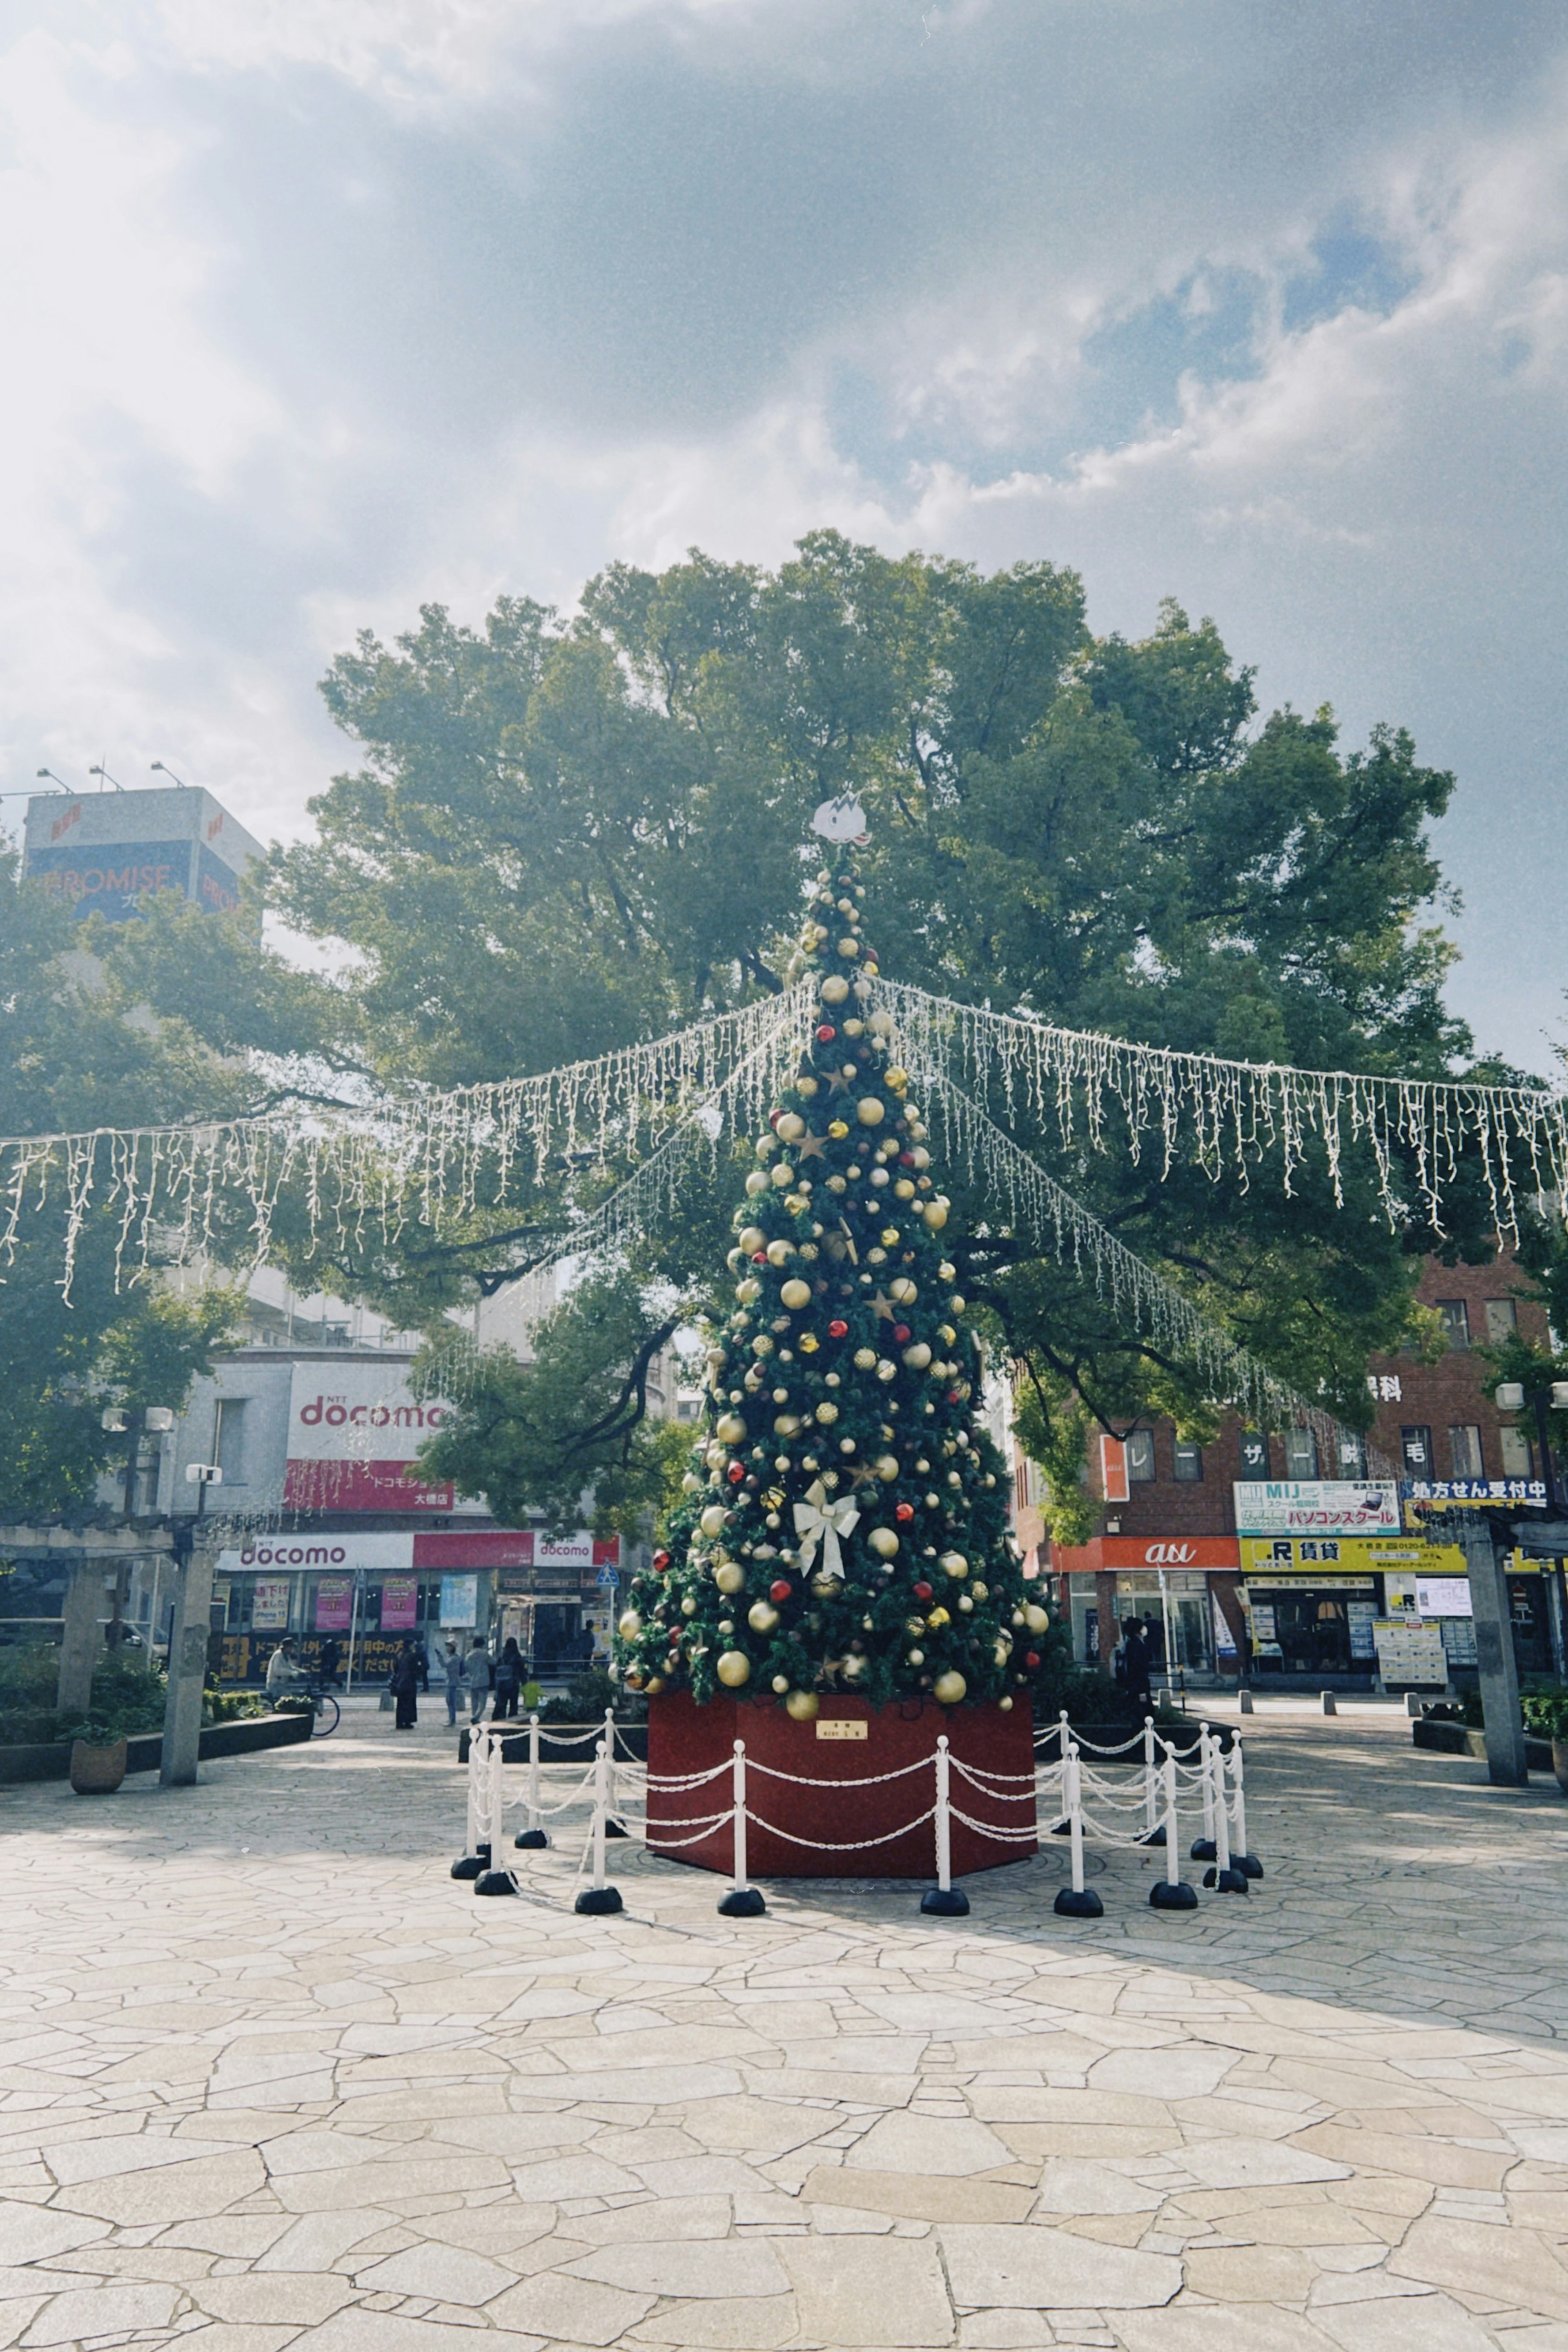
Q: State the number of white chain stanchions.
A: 15